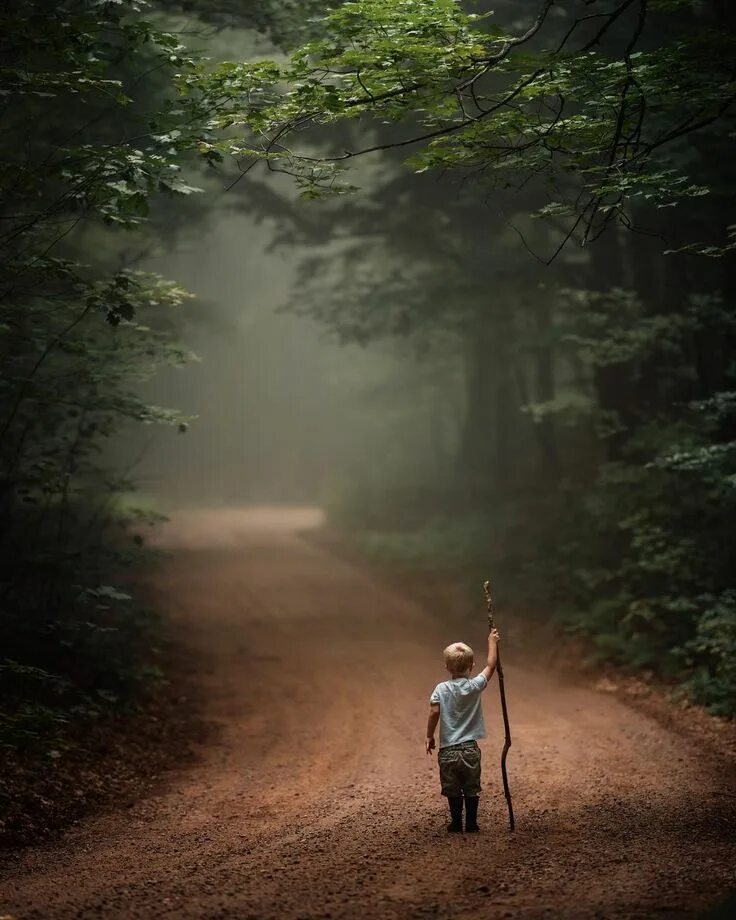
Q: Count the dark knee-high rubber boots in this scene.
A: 2